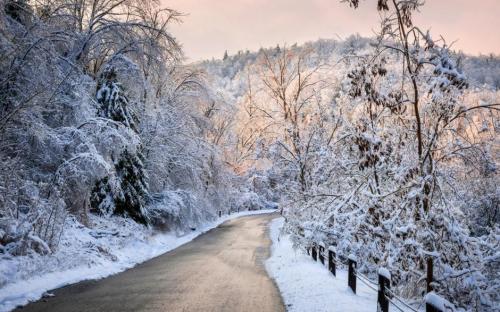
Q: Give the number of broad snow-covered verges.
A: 2